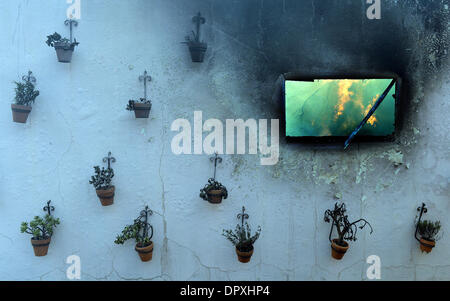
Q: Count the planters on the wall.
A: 11